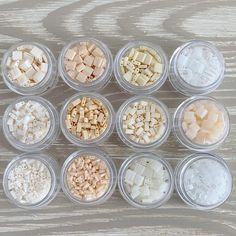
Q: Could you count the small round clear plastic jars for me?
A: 12